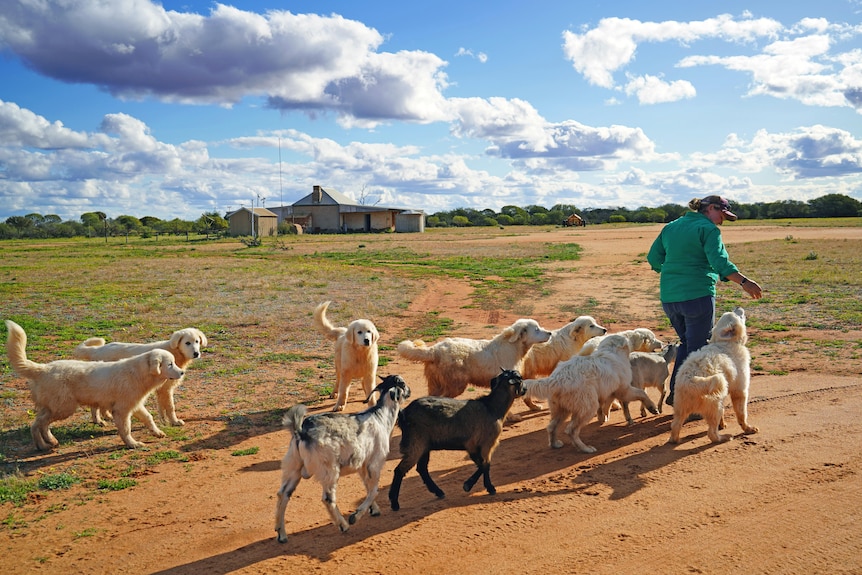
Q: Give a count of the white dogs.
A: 8